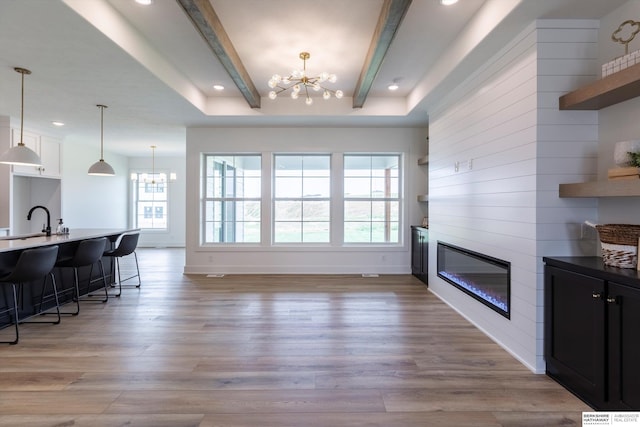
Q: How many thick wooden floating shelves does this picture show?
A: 4